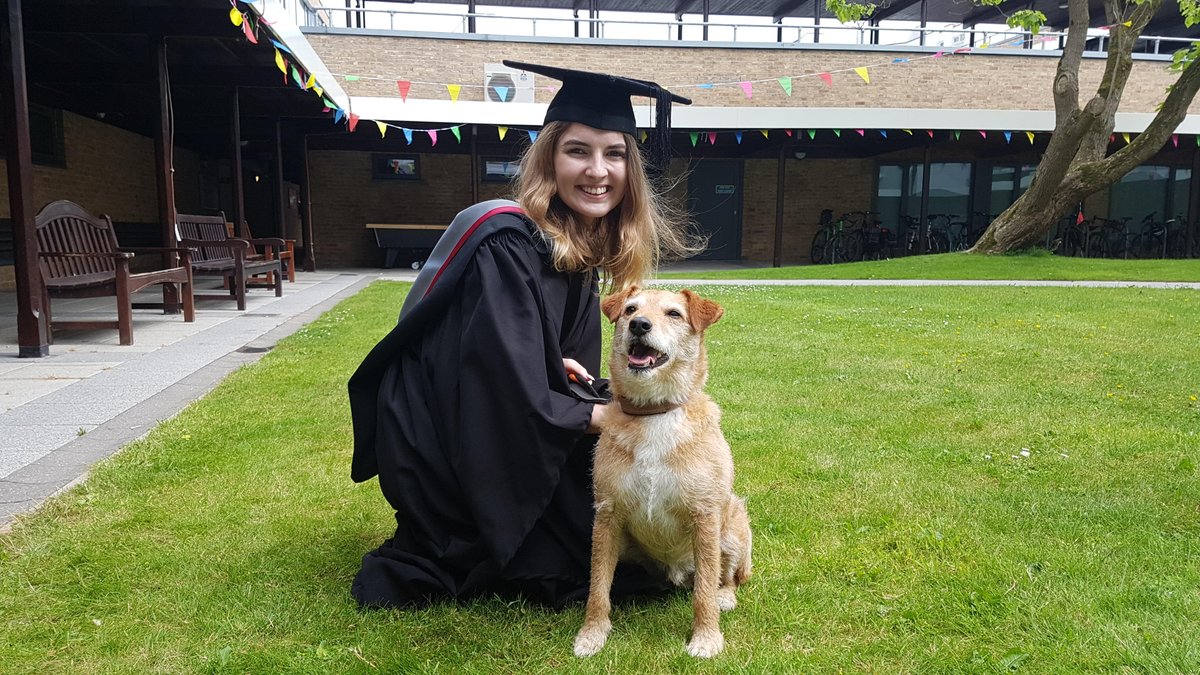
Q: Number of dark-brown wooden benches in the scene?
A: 2